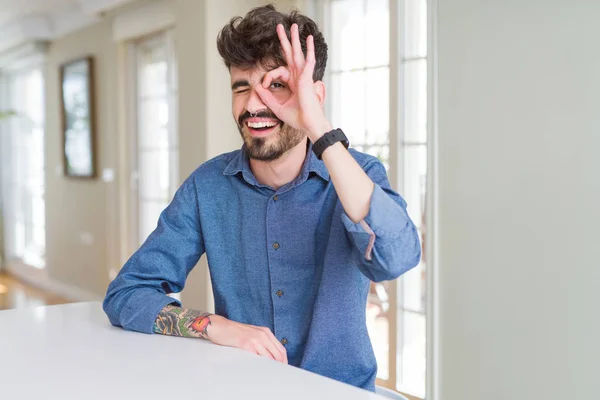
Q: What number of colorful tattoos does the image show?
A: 1